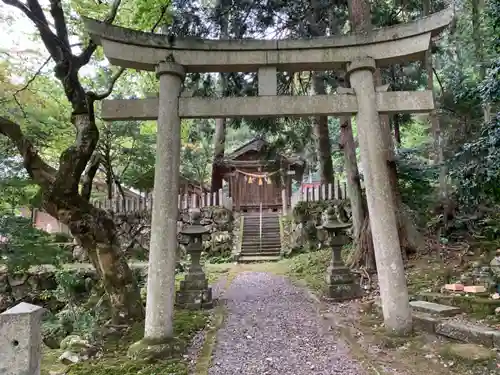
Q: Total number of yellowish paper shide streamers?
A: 3